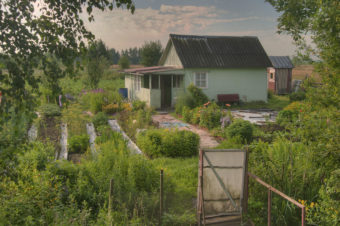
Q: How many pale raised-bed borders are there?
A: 4